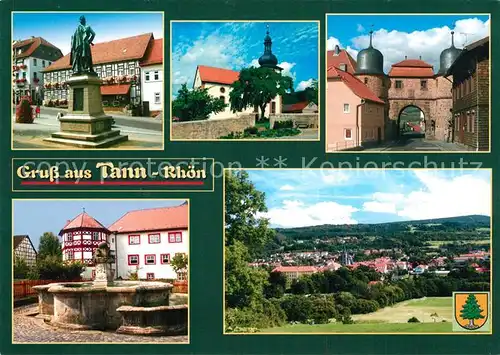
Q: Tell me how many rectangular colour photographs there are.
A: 5